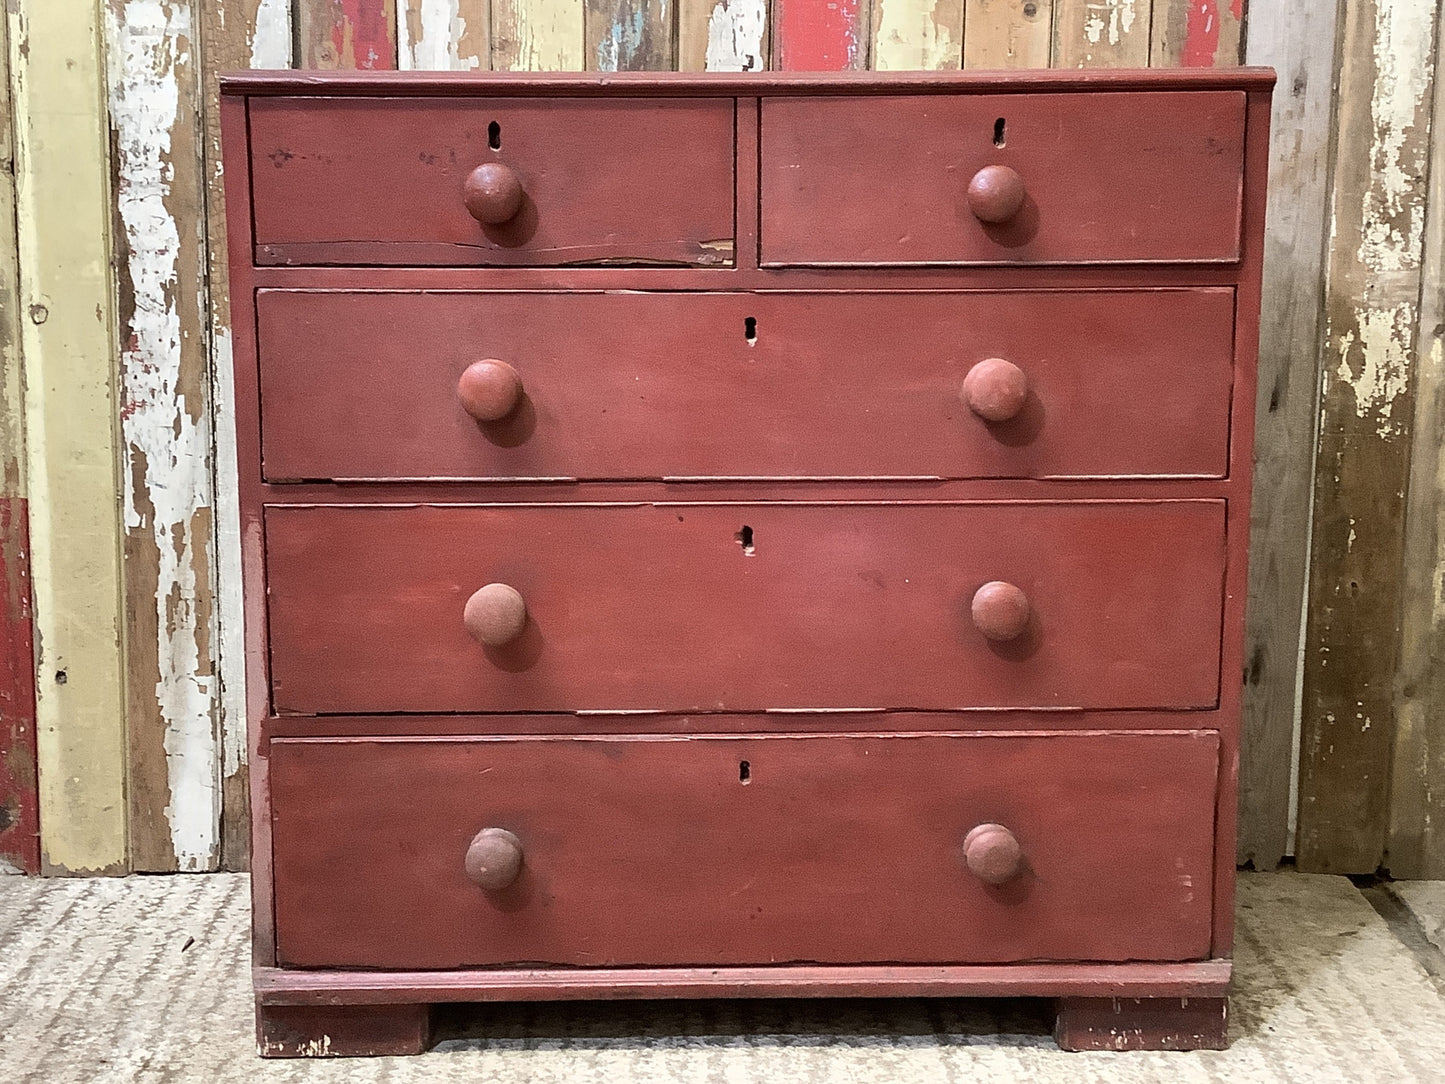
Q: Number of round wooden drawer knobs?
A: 8